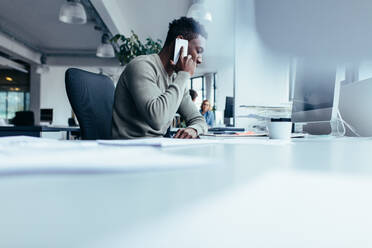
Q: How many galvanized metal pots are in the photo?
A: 0